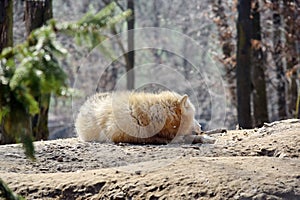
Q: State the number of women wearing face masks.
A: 0